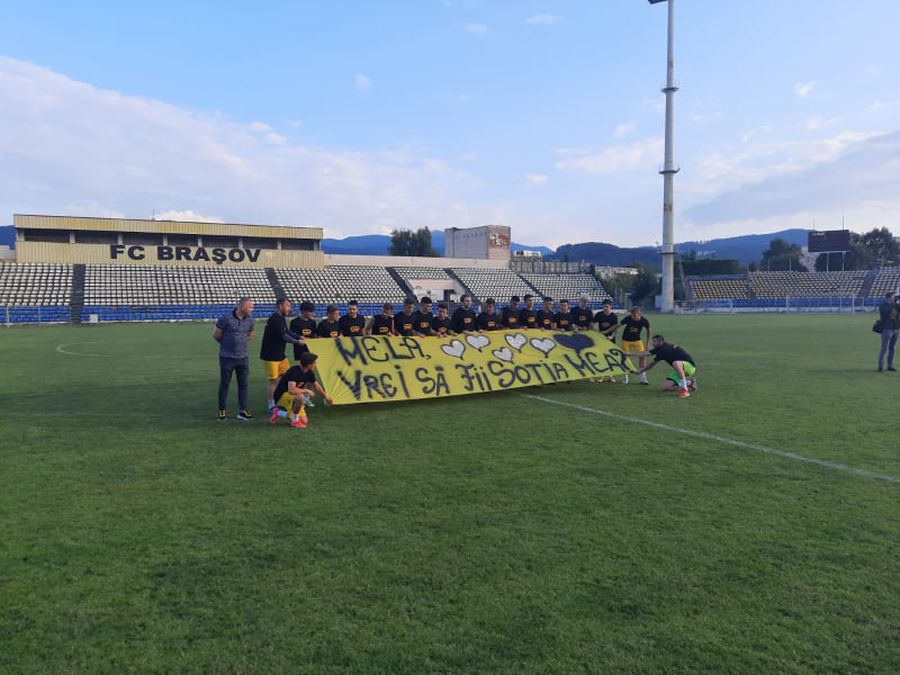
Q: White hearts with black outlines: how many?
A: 5